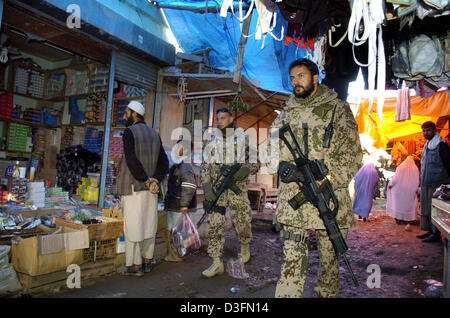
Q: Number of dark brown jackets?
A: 1